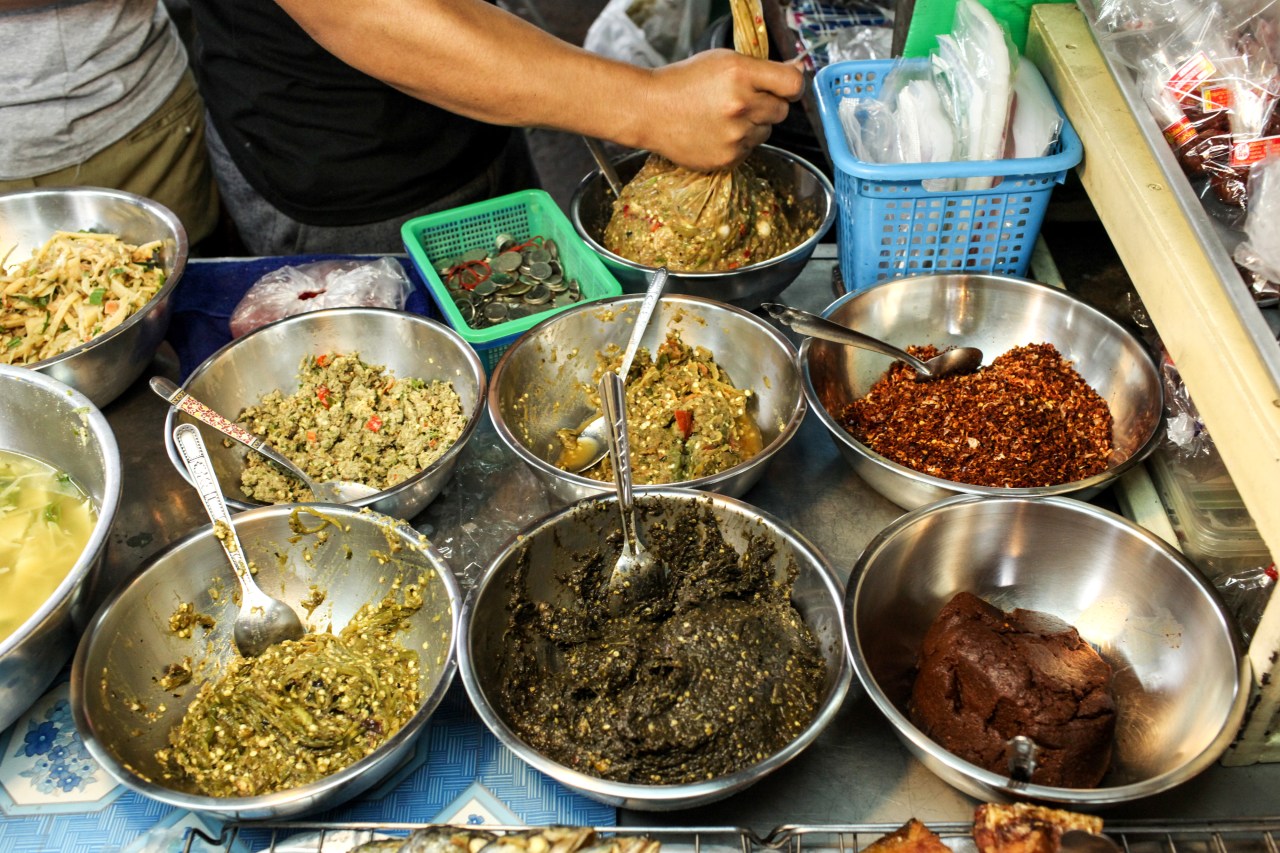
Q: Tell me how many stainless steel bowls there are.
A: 9